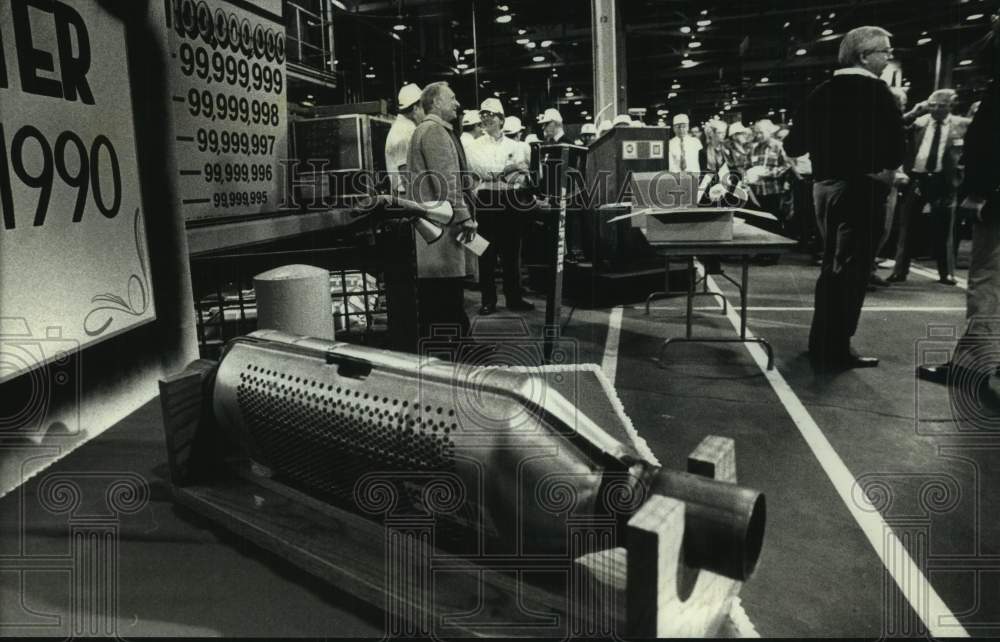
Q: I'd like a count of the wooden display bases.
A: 1